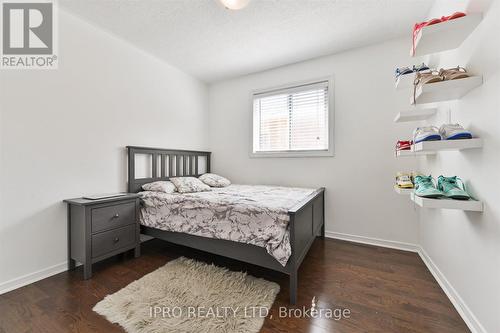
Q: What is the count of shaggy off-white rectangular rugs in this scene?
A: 1